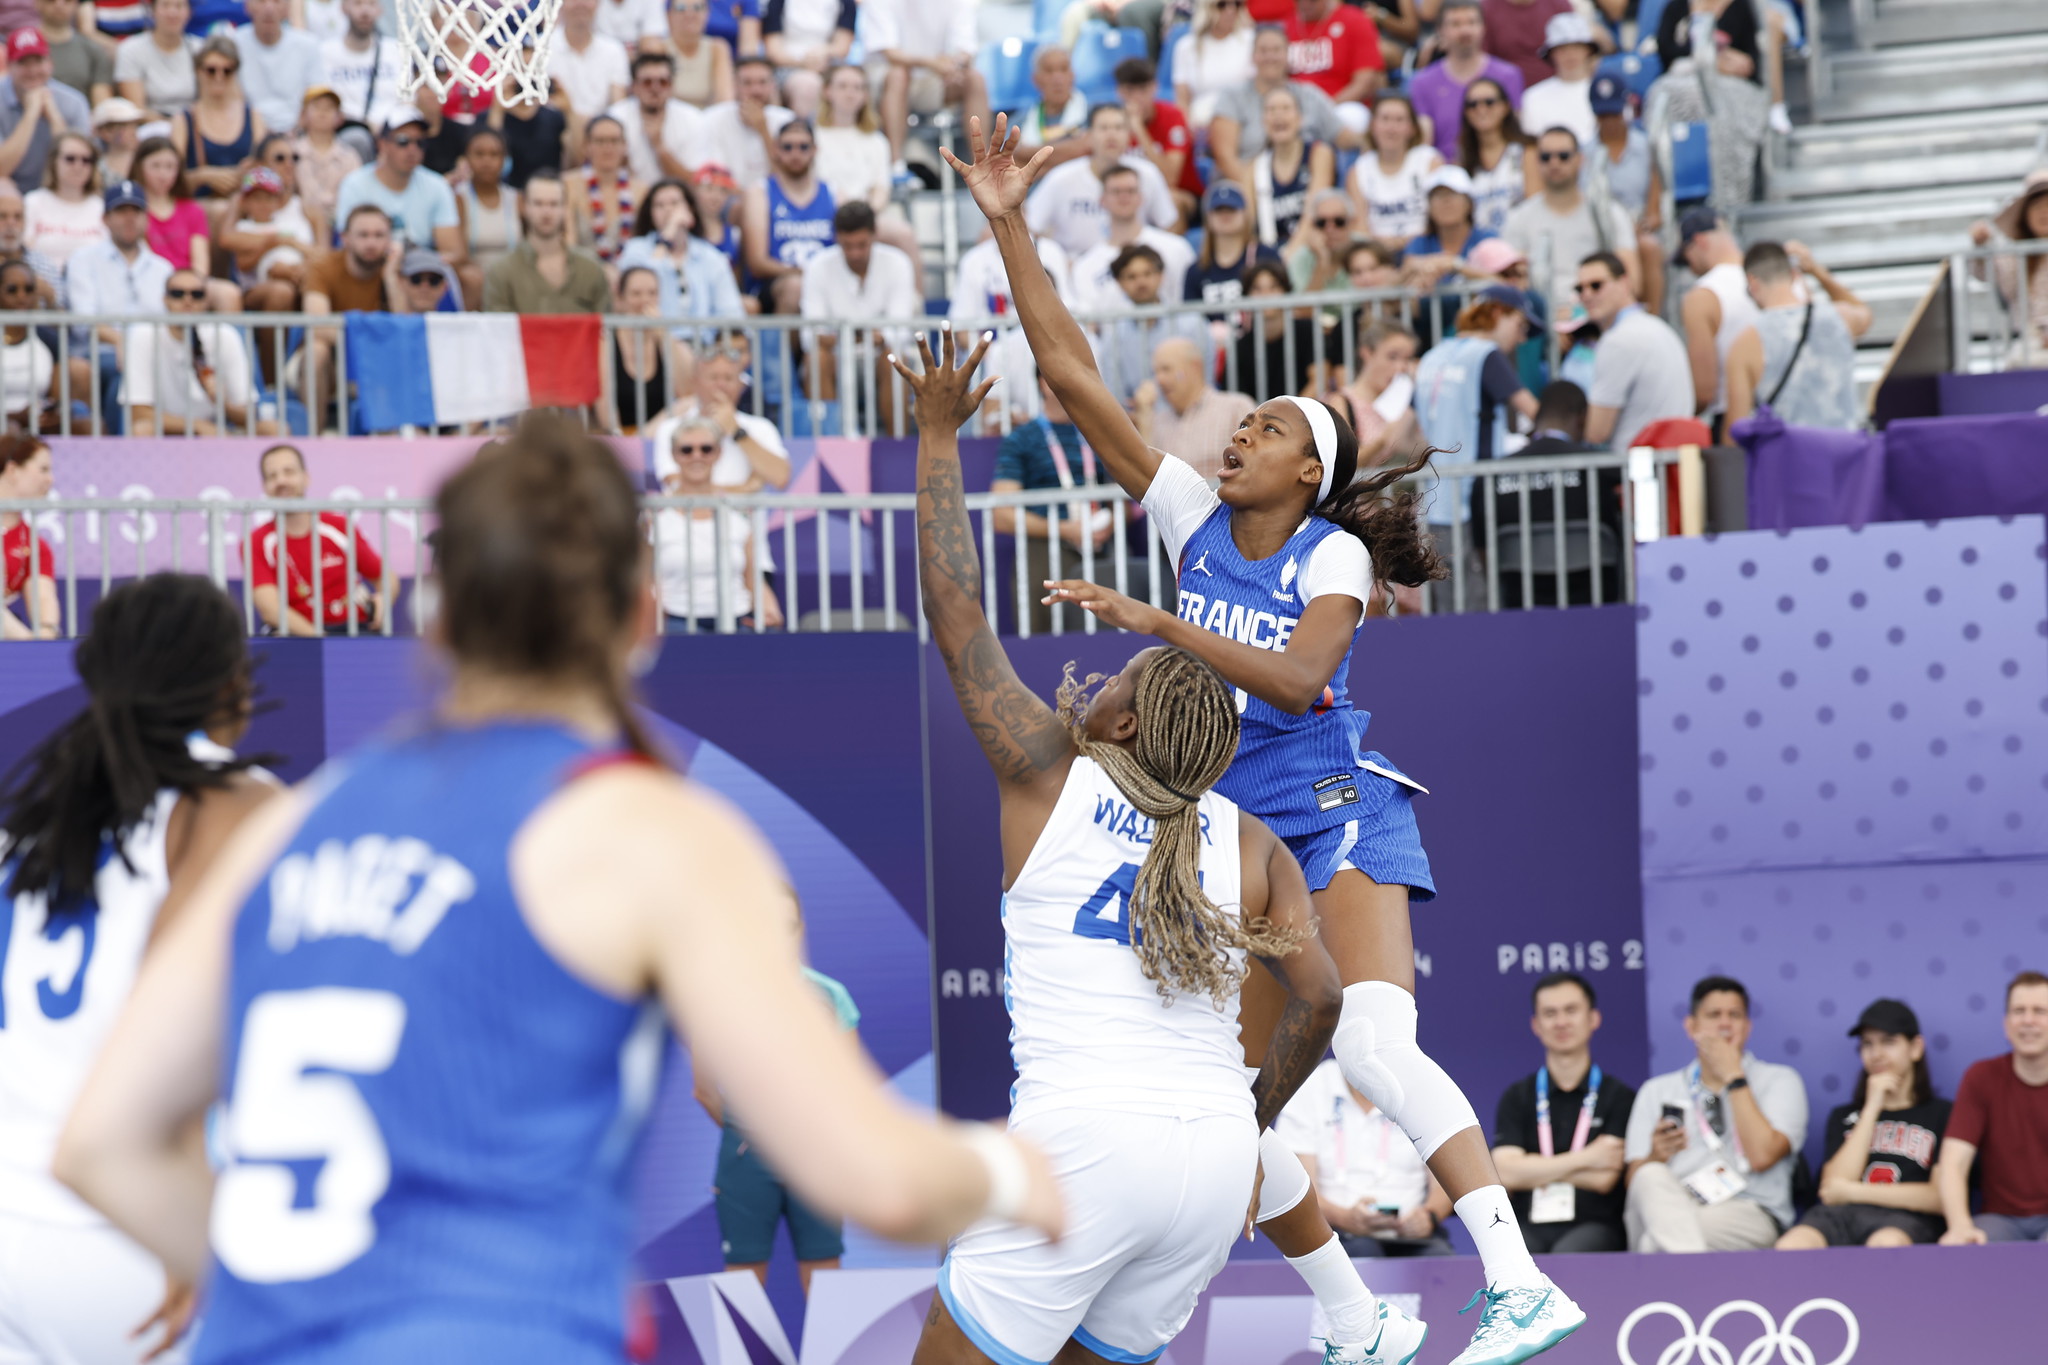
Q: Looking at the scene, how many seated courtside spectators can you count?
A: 5